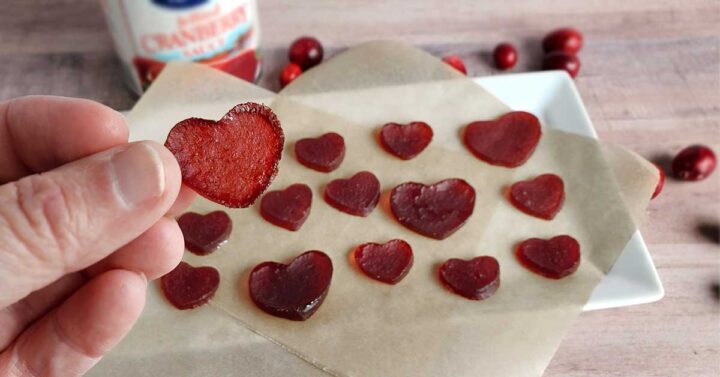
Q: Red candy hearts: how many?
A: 14